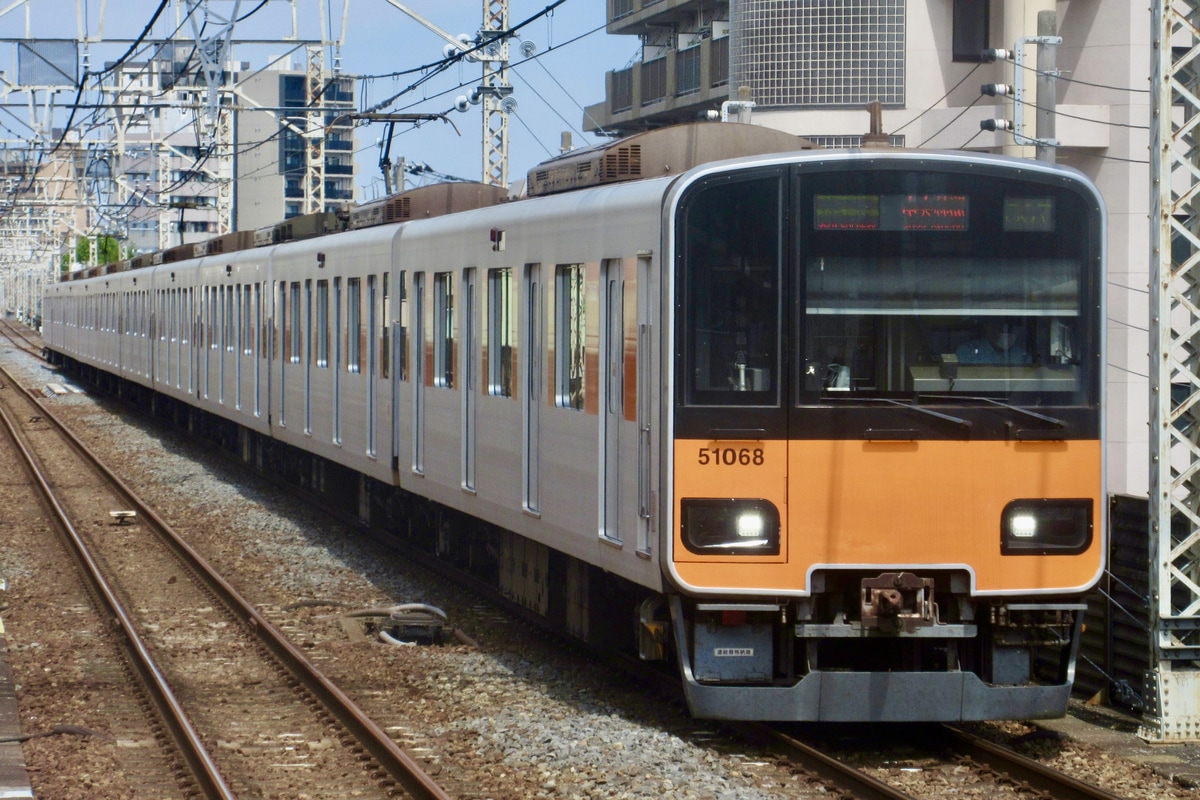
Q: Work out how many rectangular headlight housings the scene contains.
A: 2